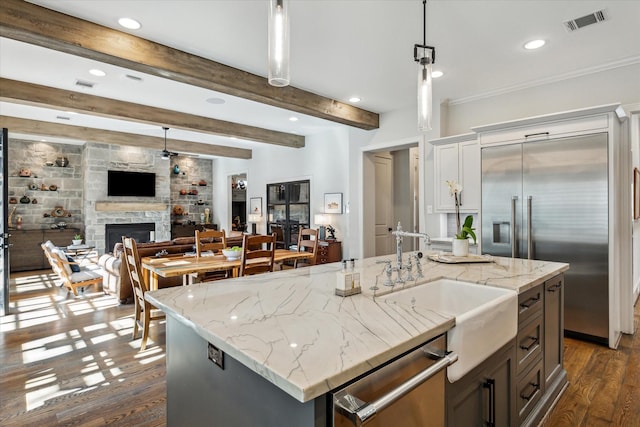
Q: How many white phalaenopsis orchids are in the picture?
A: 1